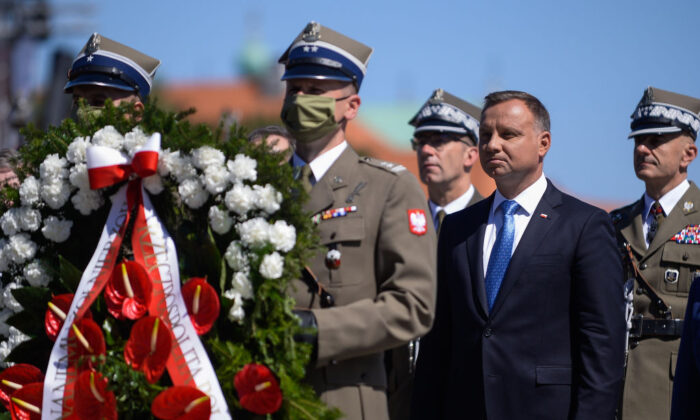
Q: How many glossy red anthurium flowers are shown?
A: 10